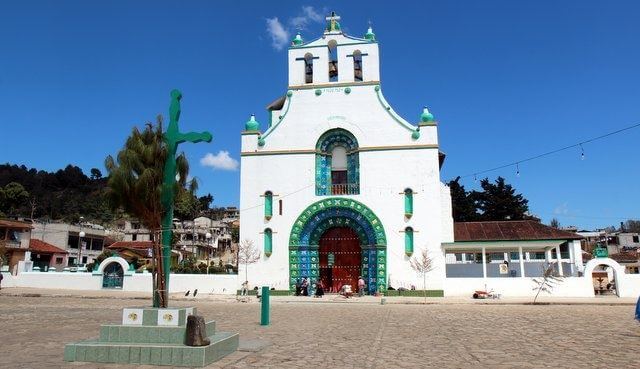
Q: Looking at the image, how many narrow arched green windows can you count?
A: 4